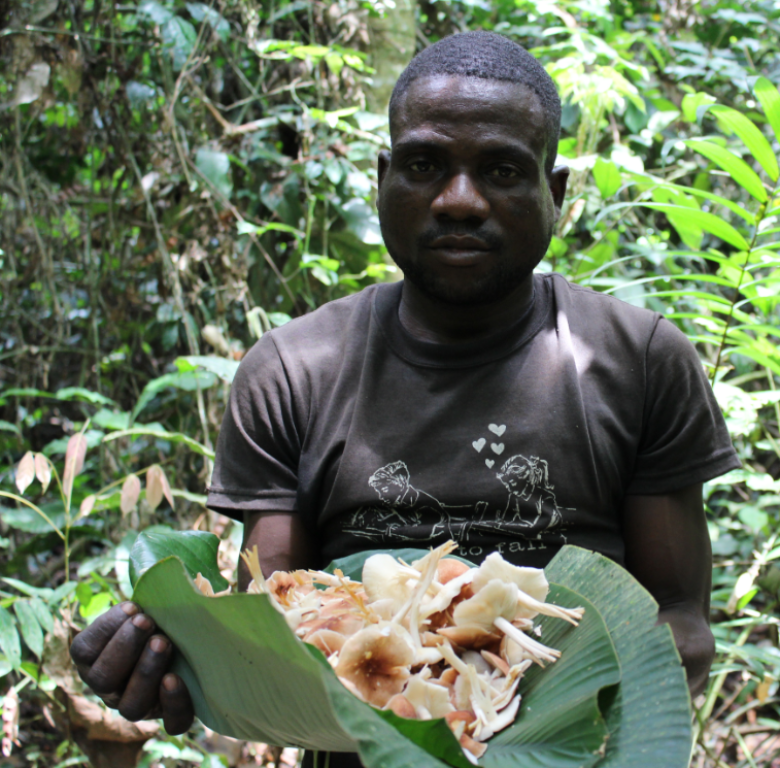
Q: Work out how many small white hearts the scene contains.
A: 4